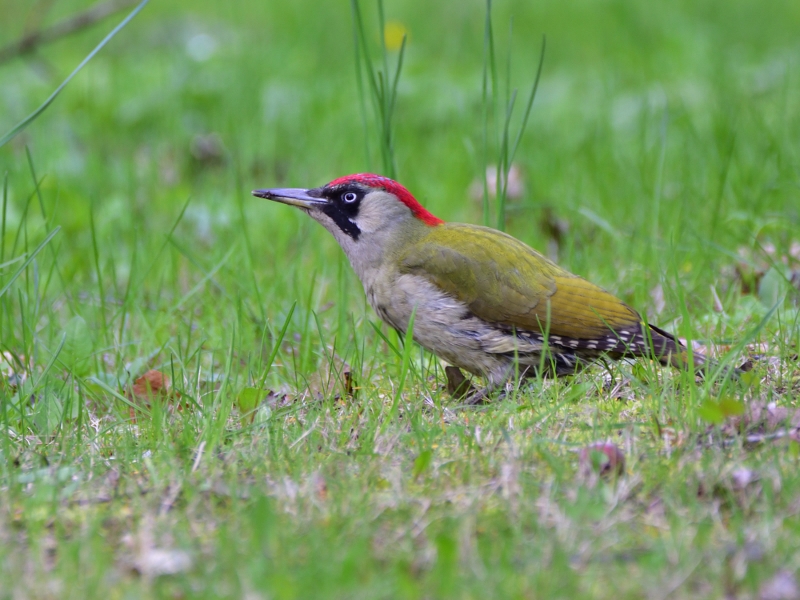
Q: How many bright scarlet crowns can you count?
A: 1